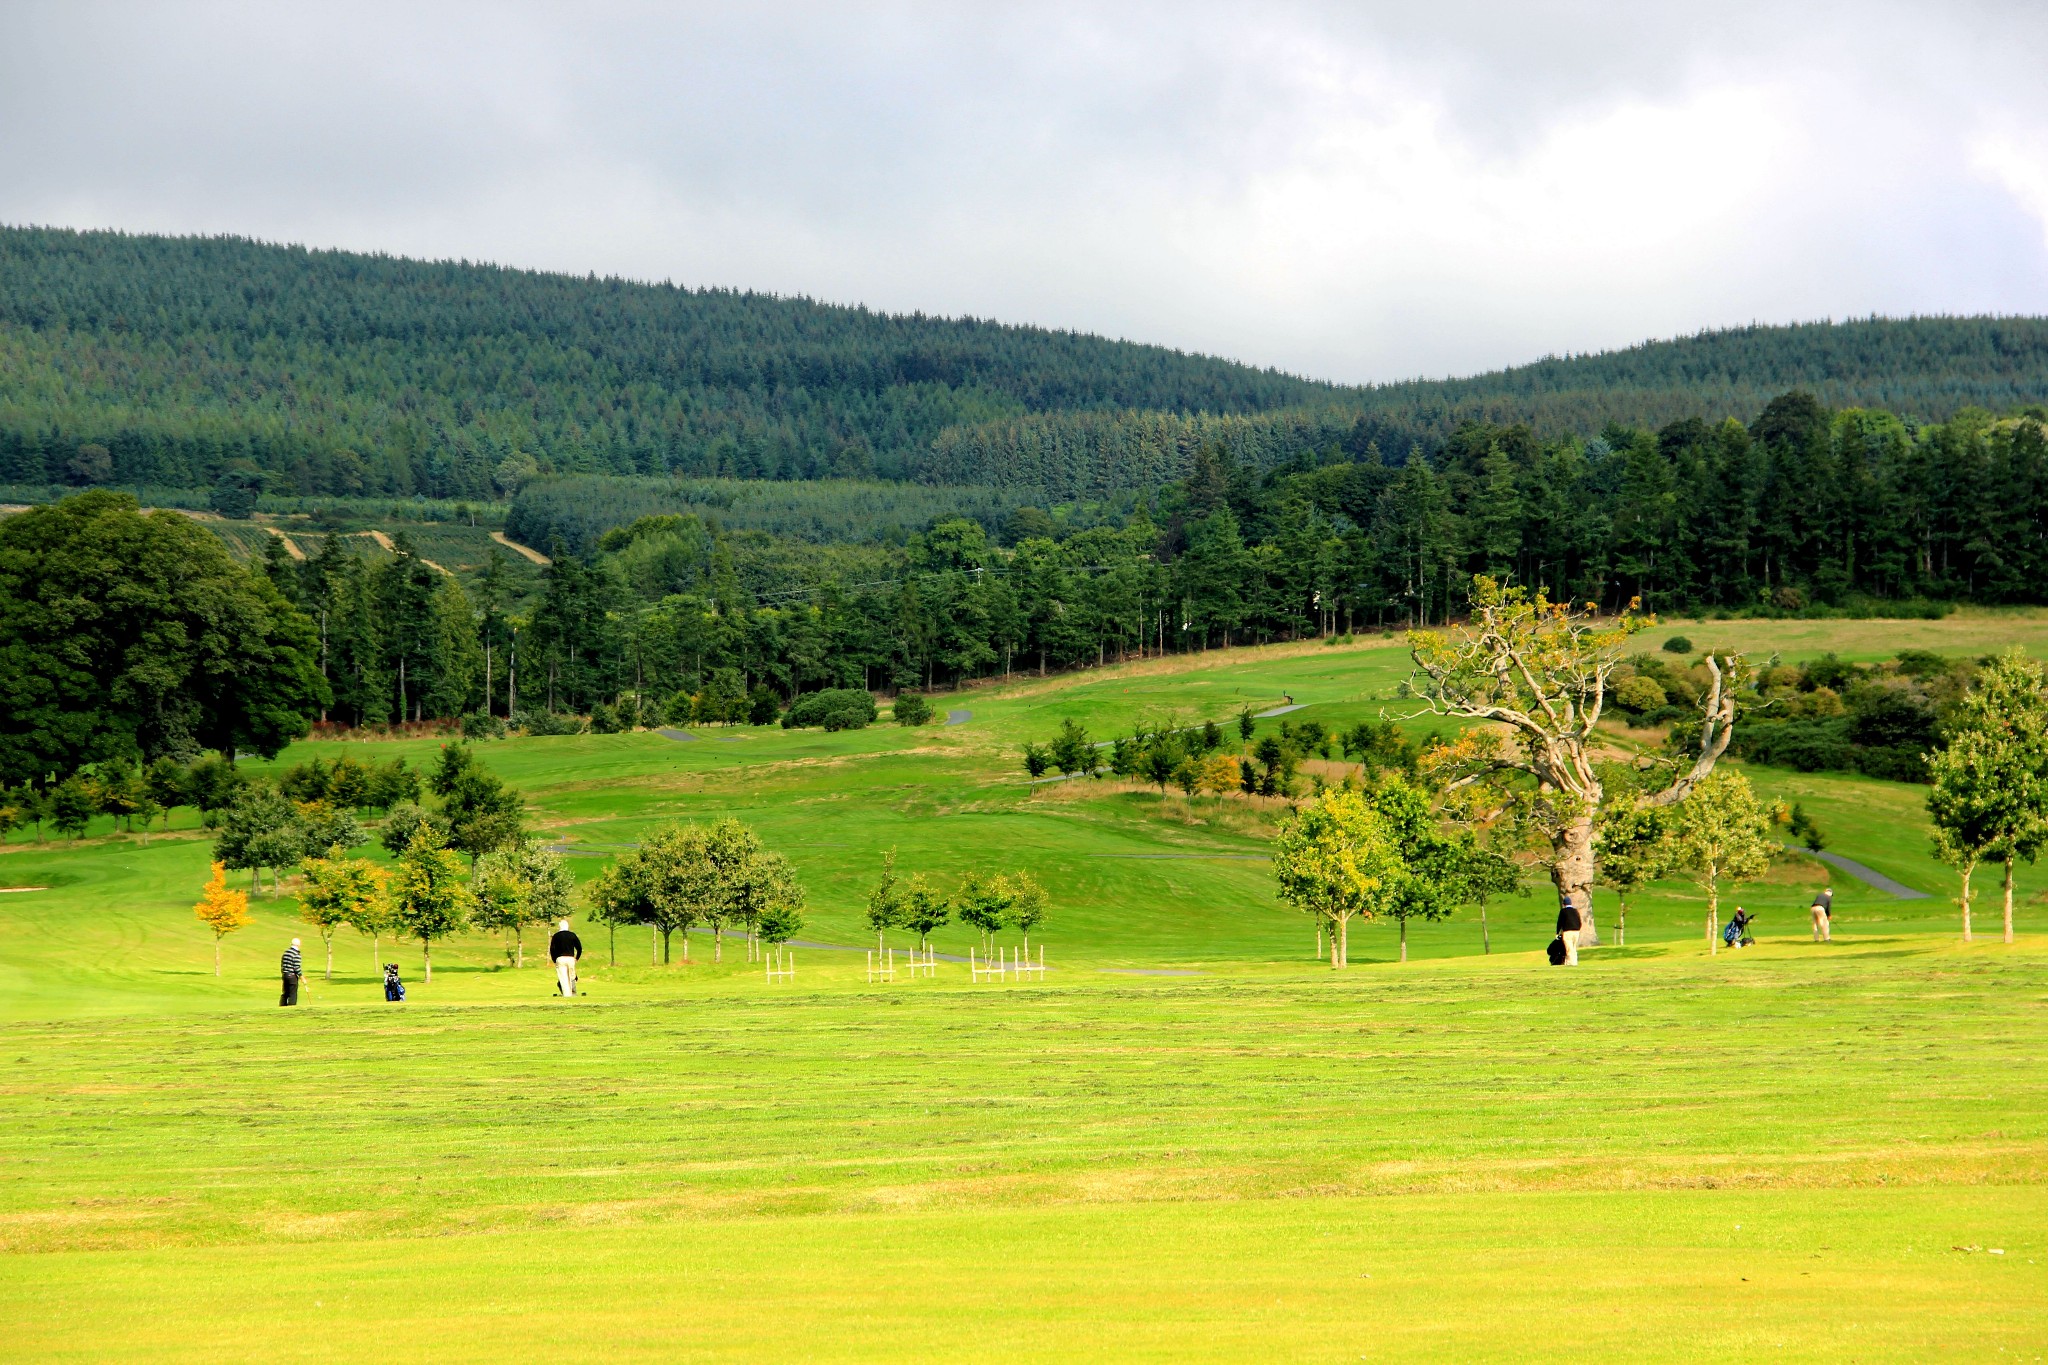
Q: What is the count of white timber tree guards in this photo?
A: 5